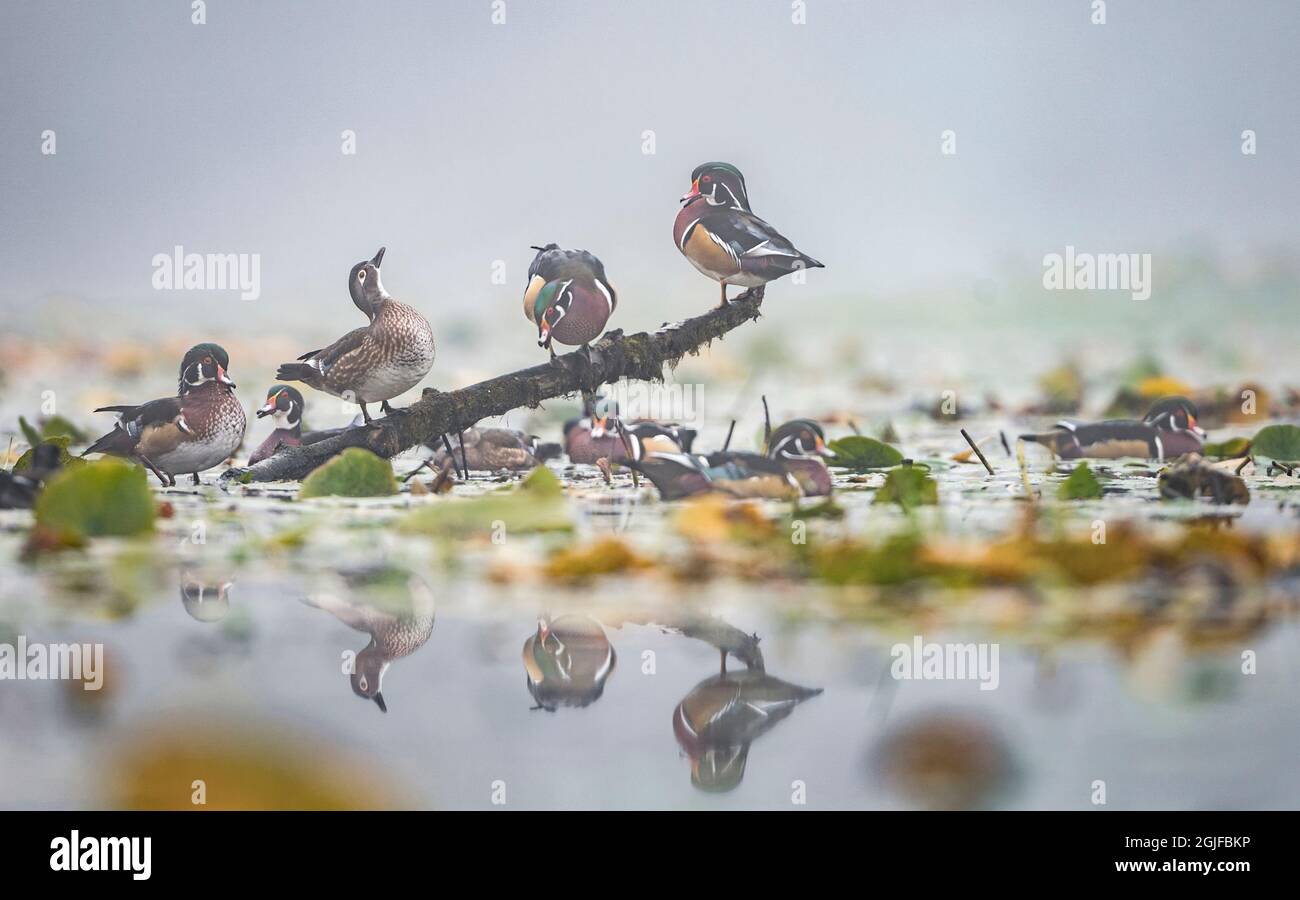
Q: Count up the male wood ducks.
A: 7